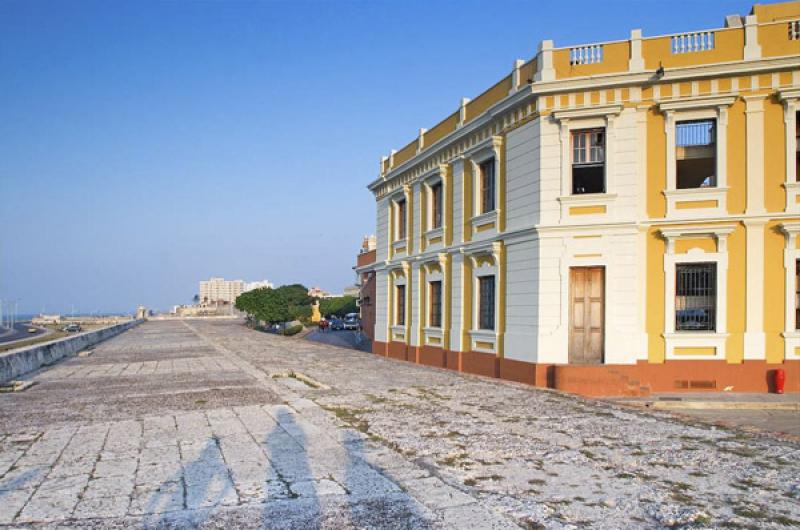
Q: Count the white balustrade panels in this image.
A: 3